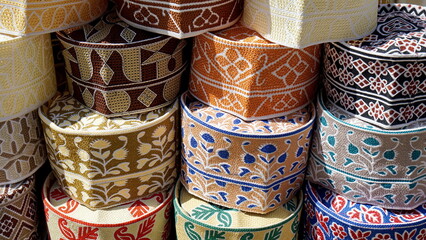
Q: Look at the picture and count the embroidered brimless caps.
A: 15